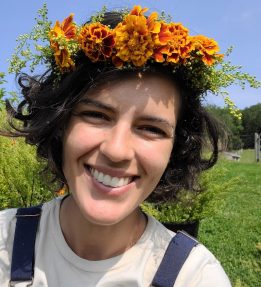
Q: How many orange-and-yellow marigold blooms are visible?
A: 5